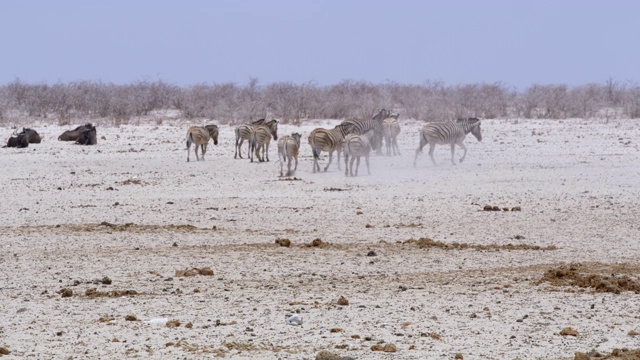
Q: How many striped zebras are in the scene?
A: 9